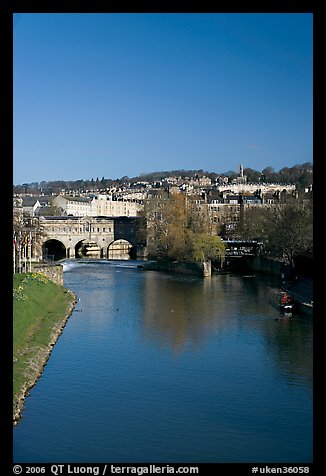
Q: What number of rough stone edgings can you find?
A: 1